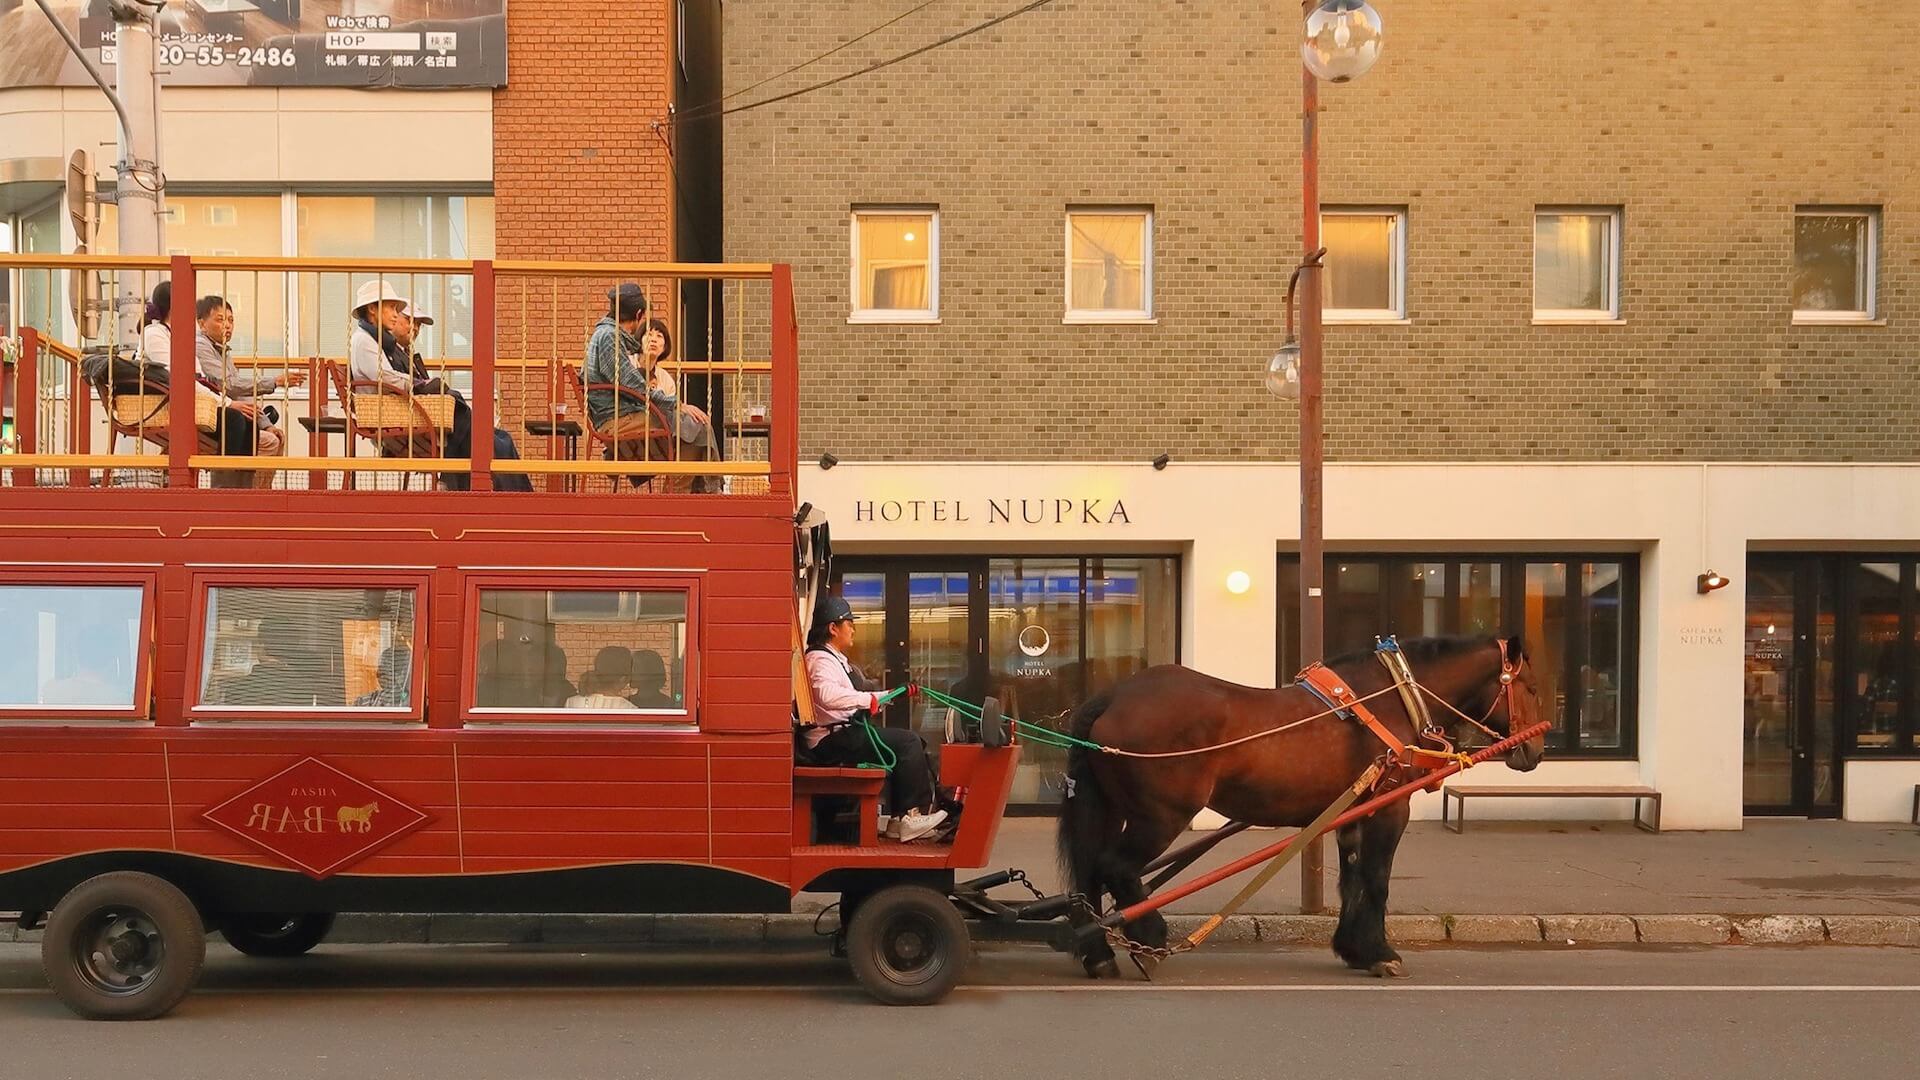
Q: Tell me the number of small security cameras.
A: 2